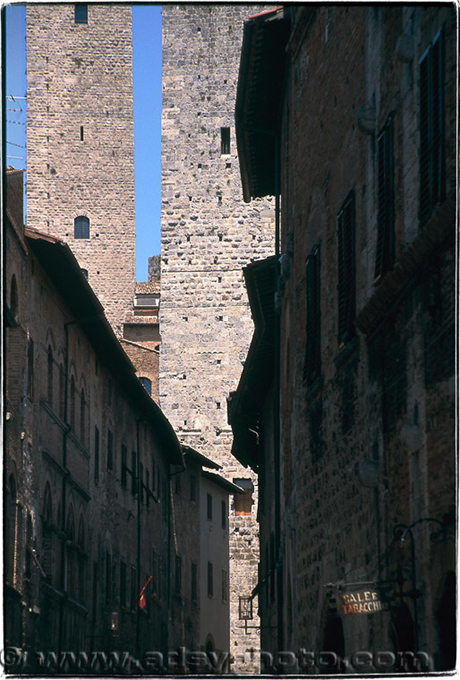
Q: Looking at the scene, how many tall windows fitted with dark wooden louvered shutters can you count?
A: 4